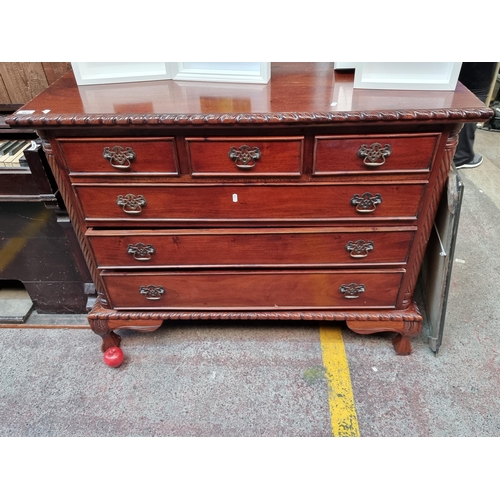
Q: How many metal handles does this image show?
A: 9